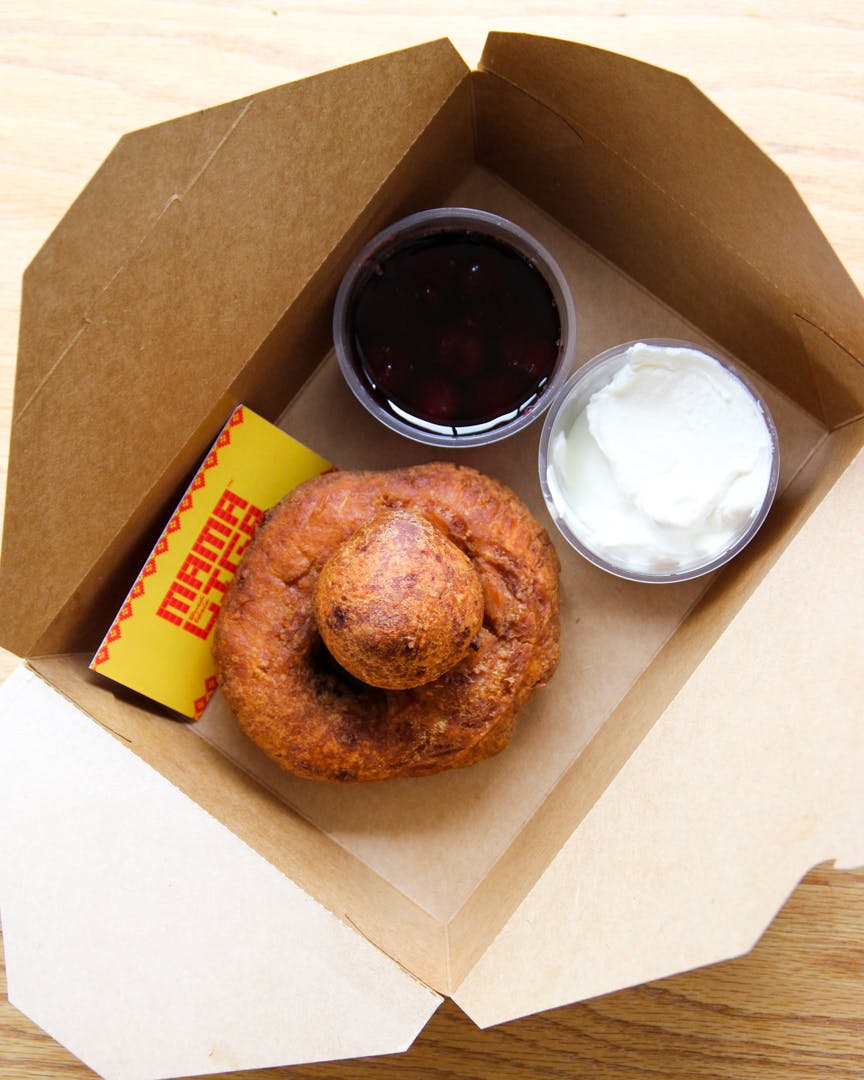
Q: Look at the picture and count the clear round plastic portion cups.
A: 2